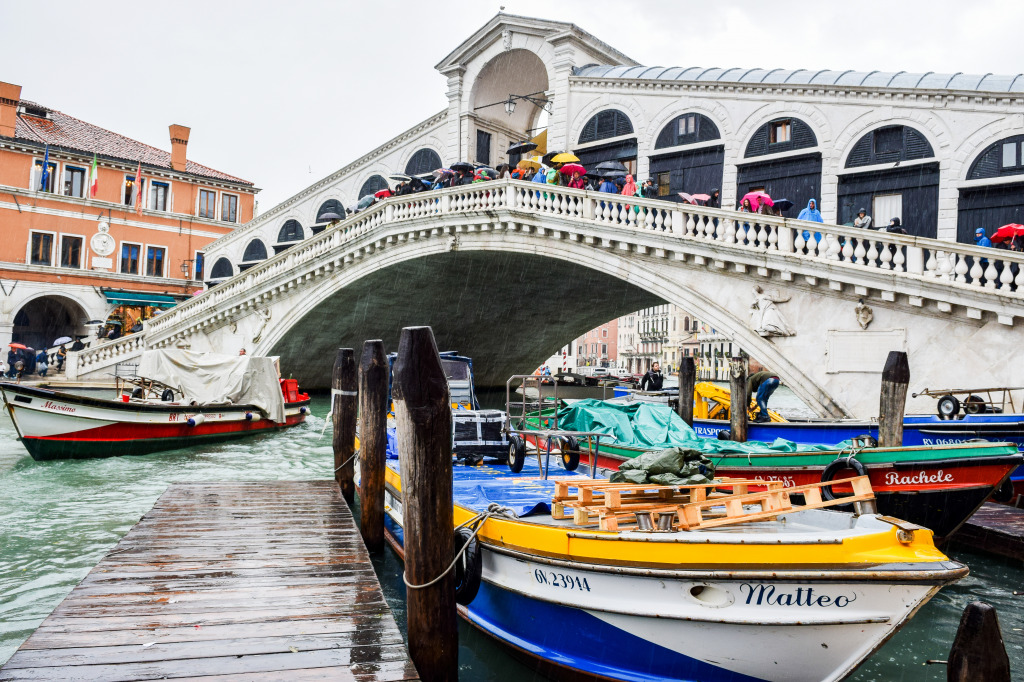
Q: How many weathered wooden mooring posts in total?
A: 7